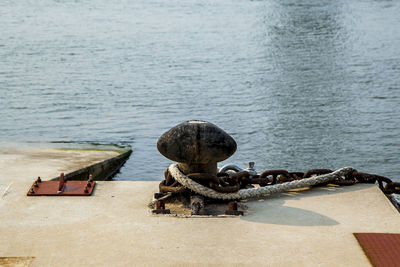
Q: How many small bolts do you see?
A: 6